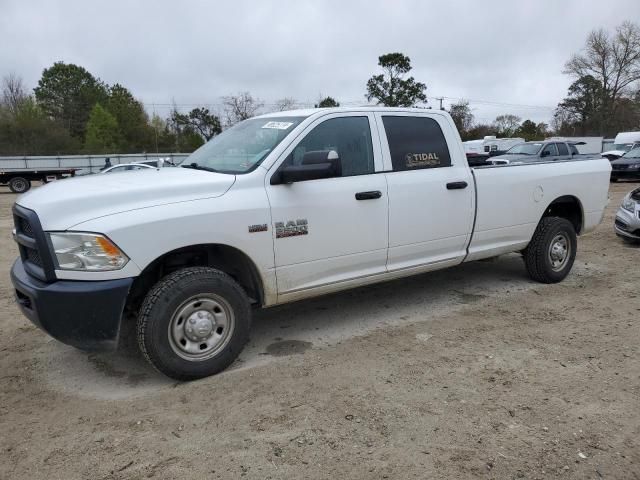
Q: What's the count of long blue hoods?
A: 0